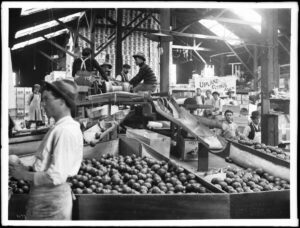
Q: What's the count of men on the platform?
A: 4